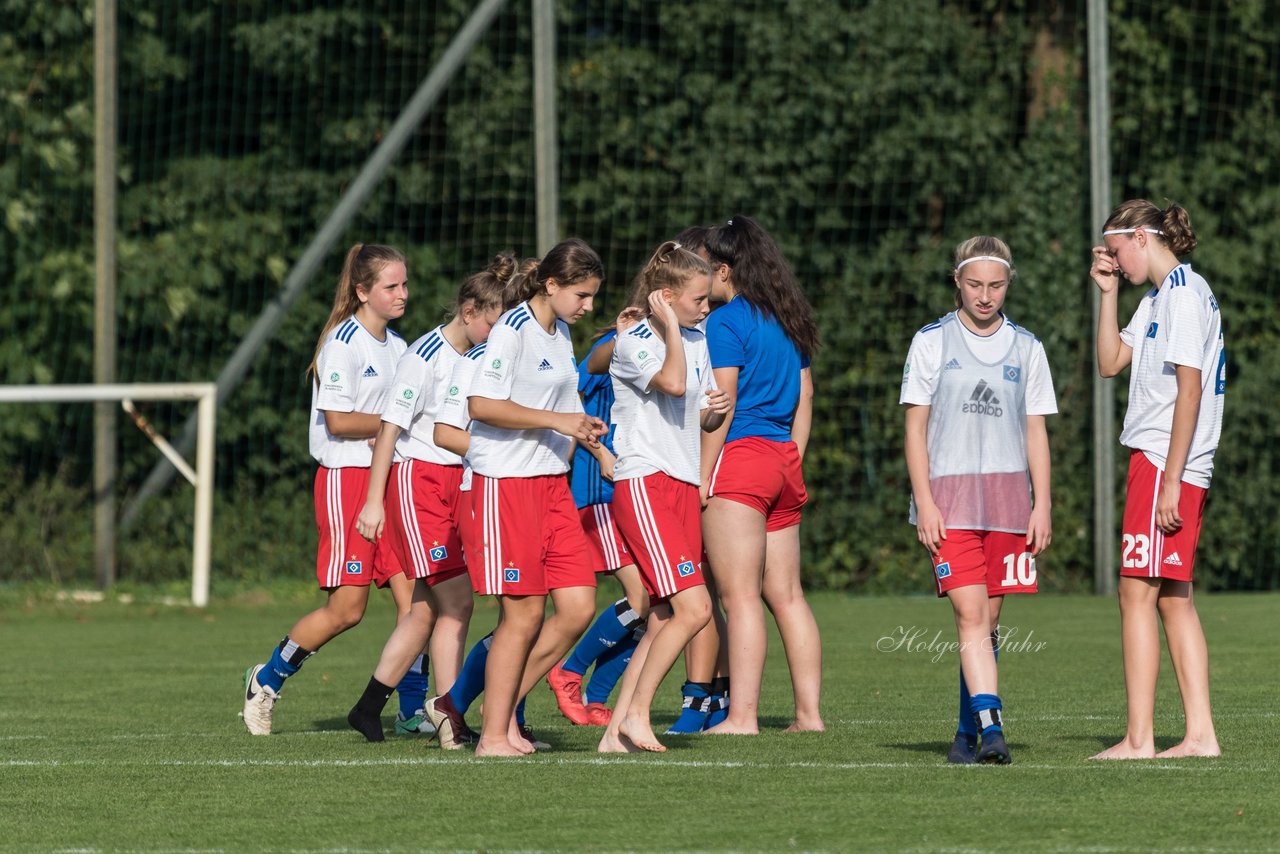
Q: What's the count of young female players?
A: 10